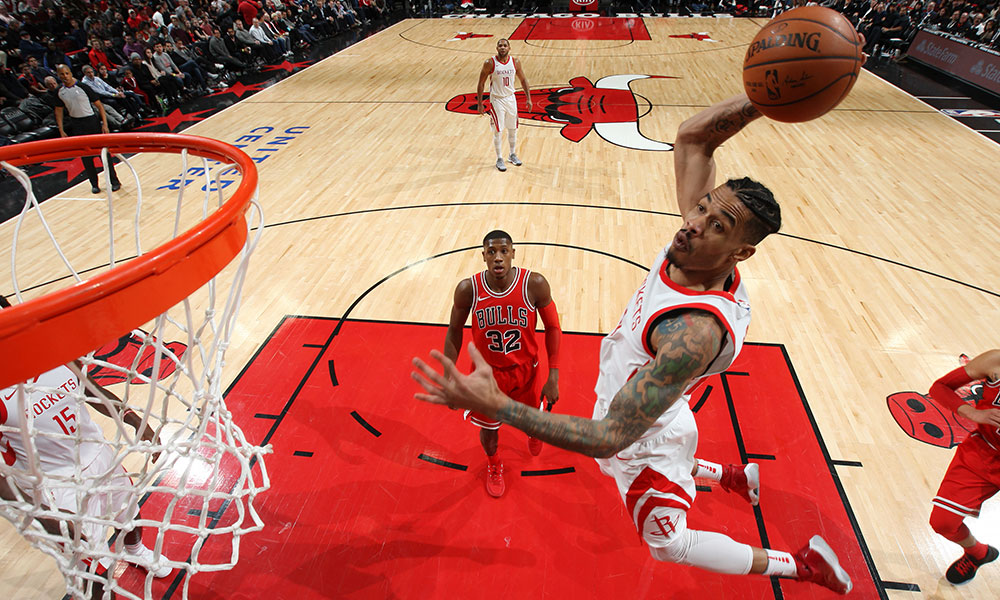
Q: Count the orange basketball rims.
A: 1